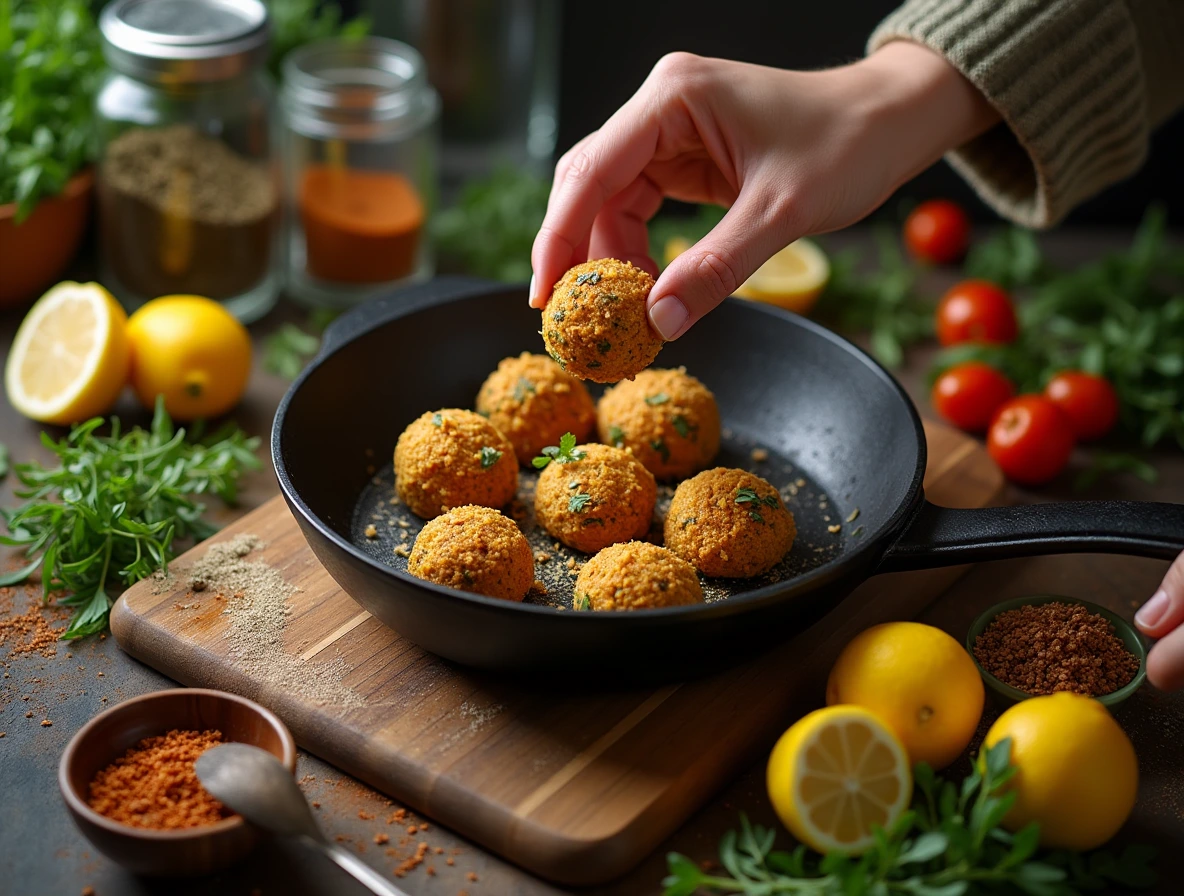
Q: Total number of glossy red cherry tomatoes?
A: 5